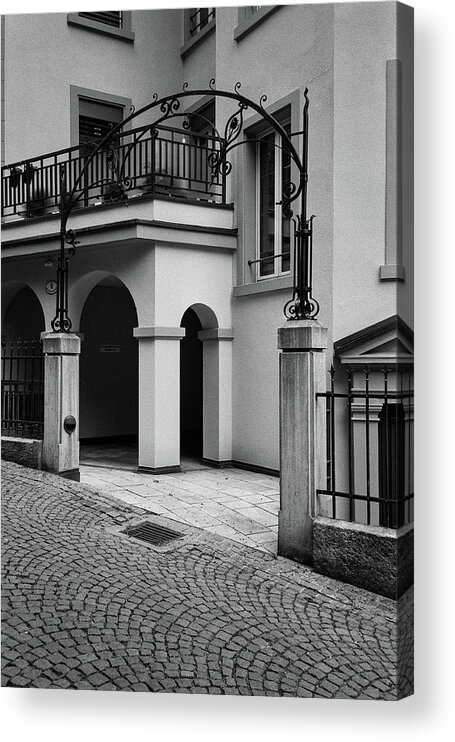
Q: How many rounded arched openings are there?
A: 3